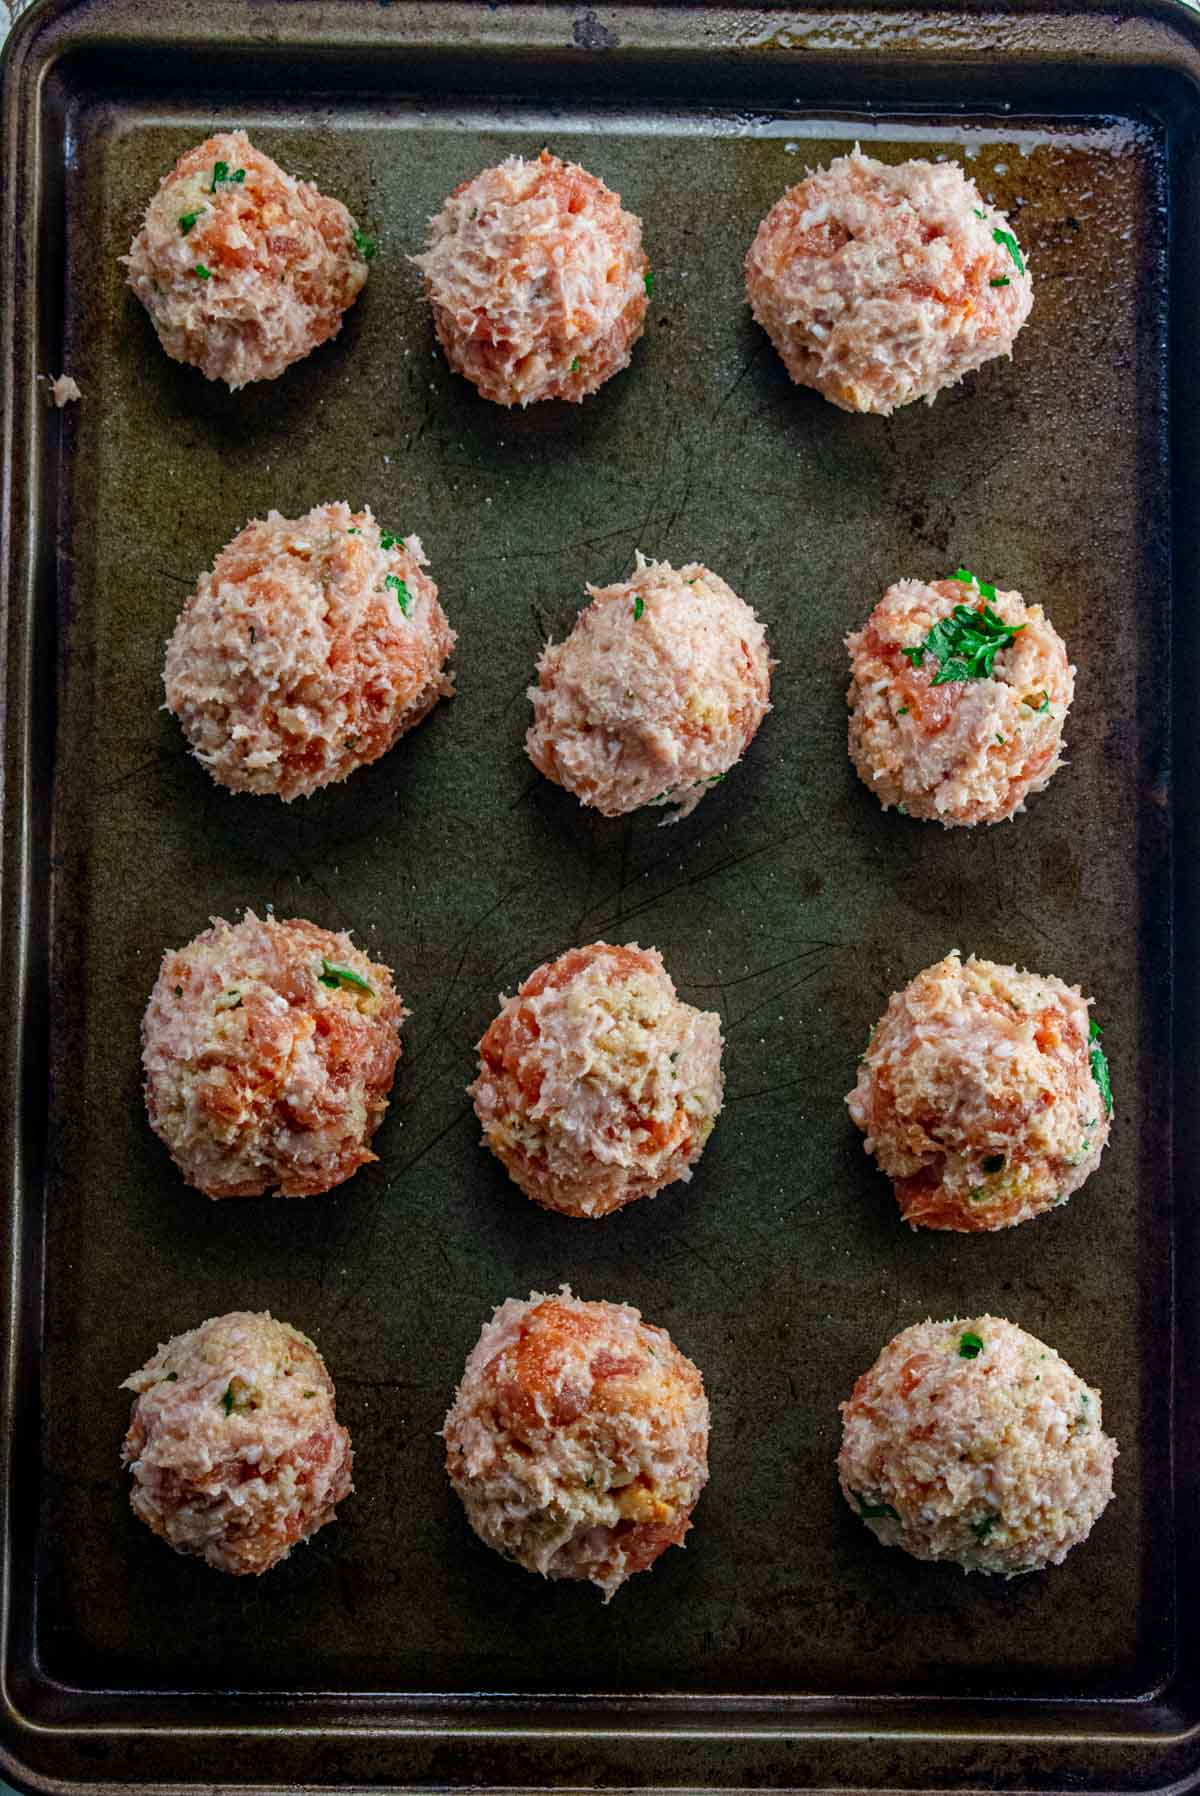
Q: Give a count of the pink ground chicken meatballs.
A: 12